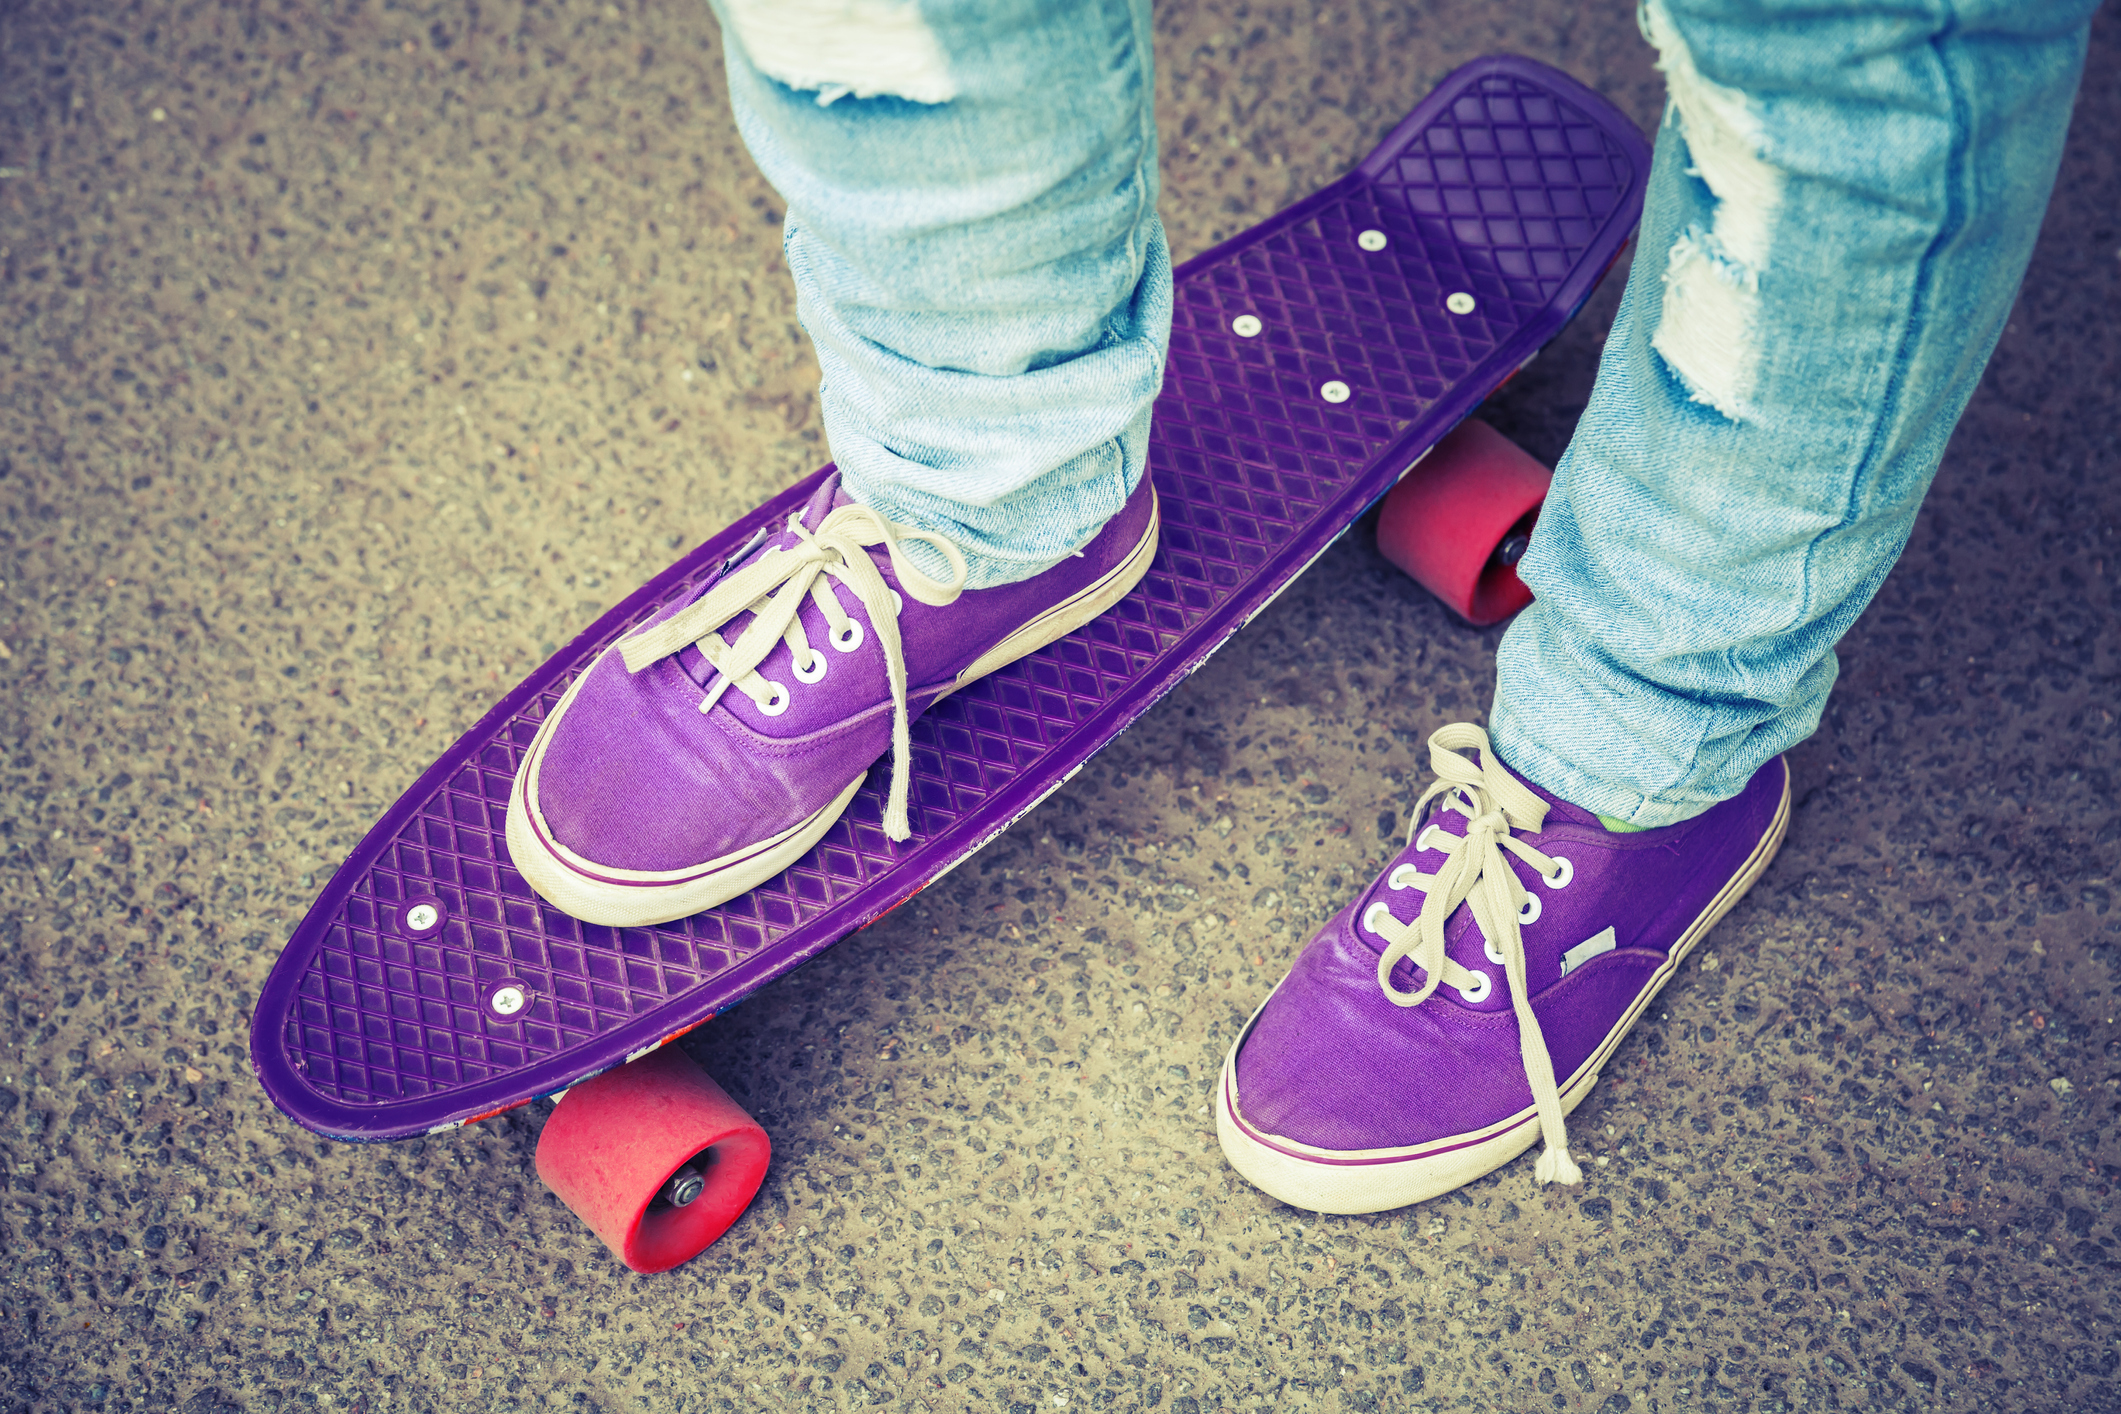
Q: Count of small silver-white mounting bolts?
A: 6